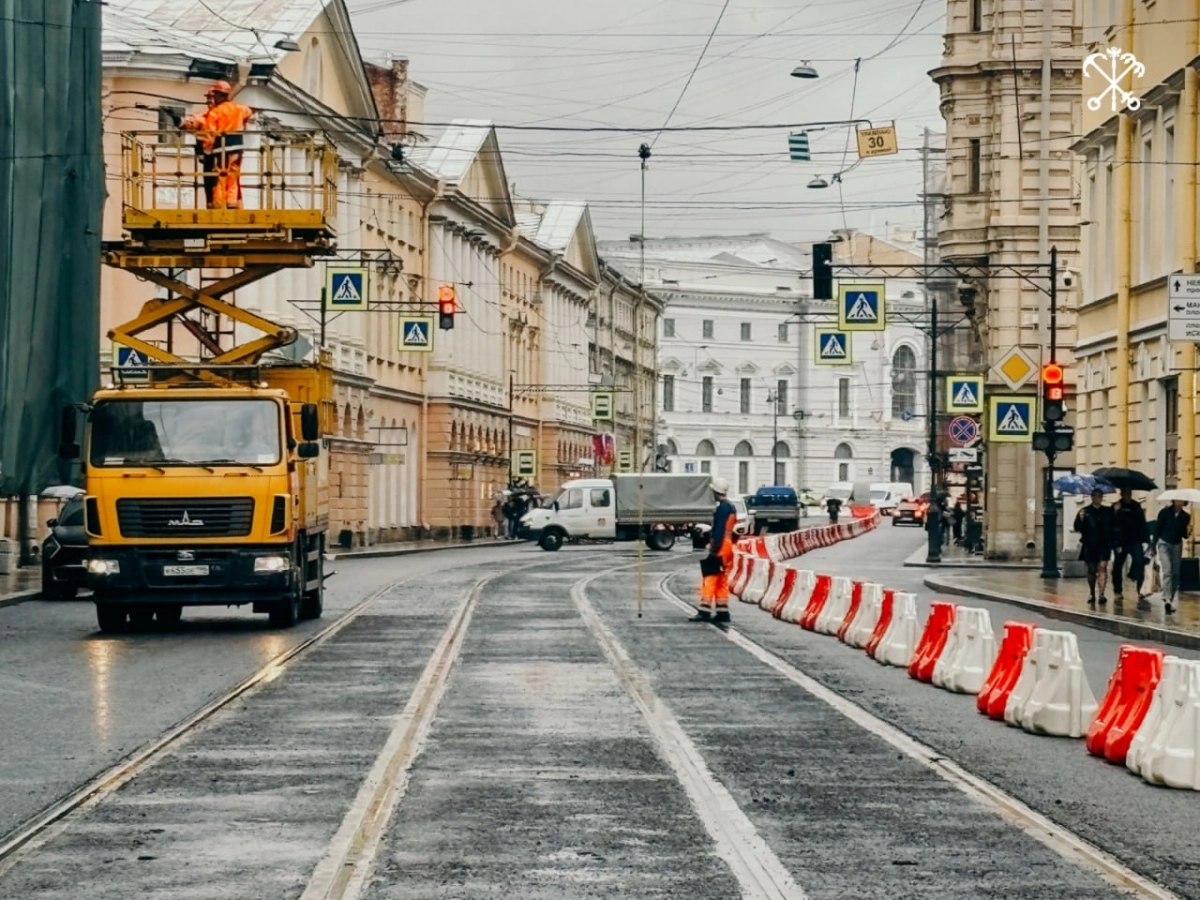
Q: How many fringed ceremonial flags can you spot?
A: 0